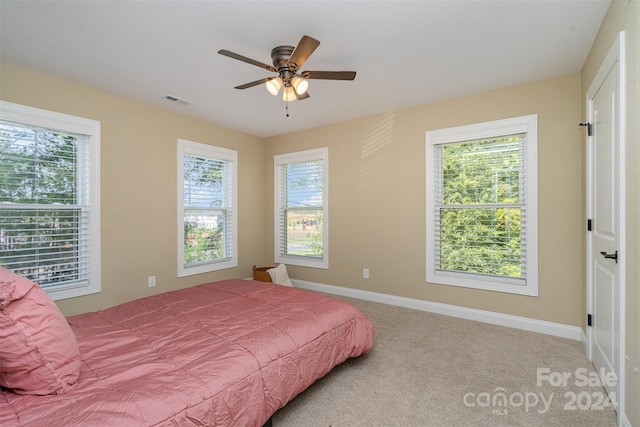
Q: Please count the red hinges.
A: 0